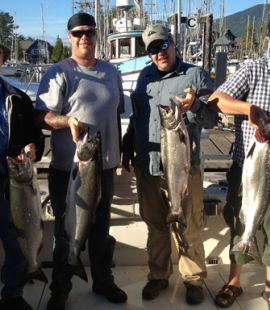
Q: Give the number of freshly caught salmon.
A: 4